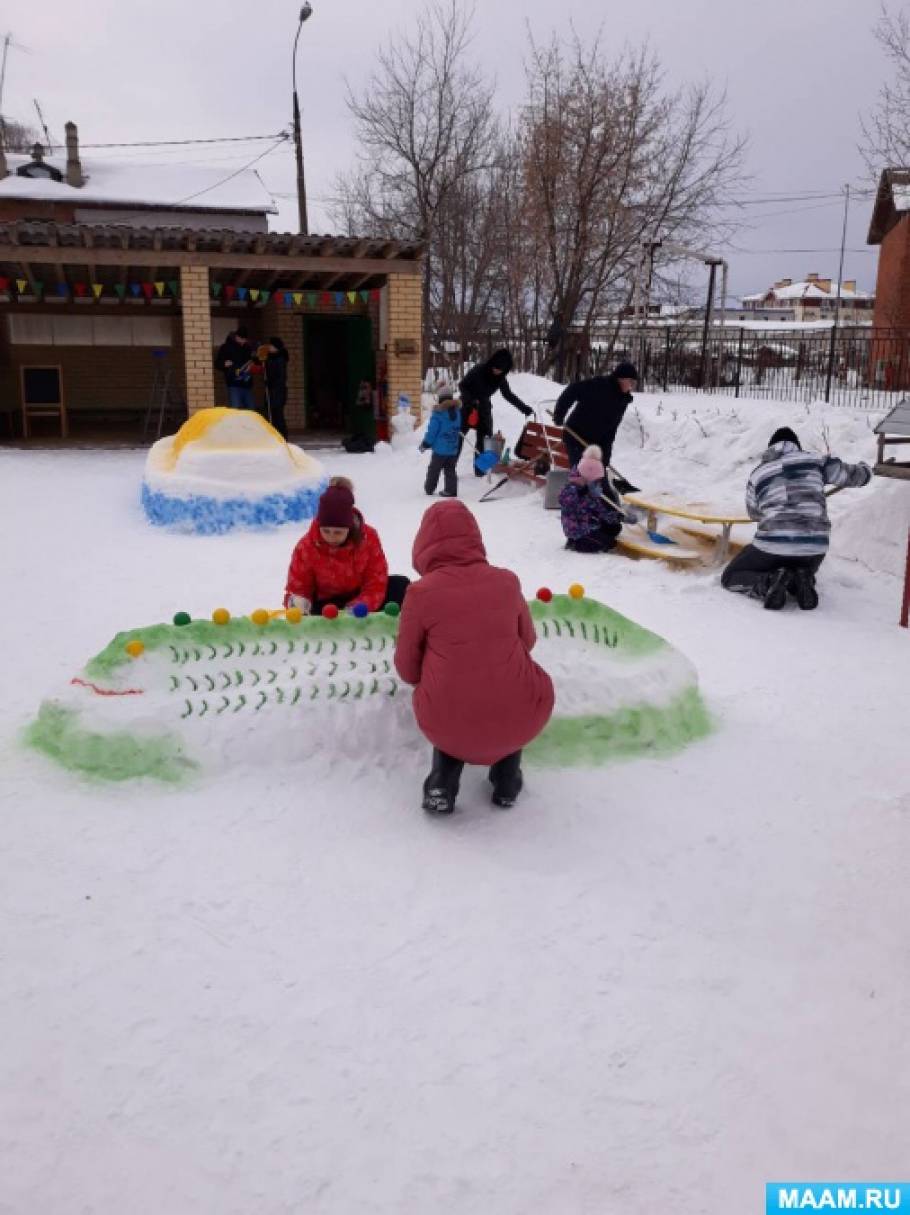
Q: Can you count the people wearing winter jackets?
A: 9